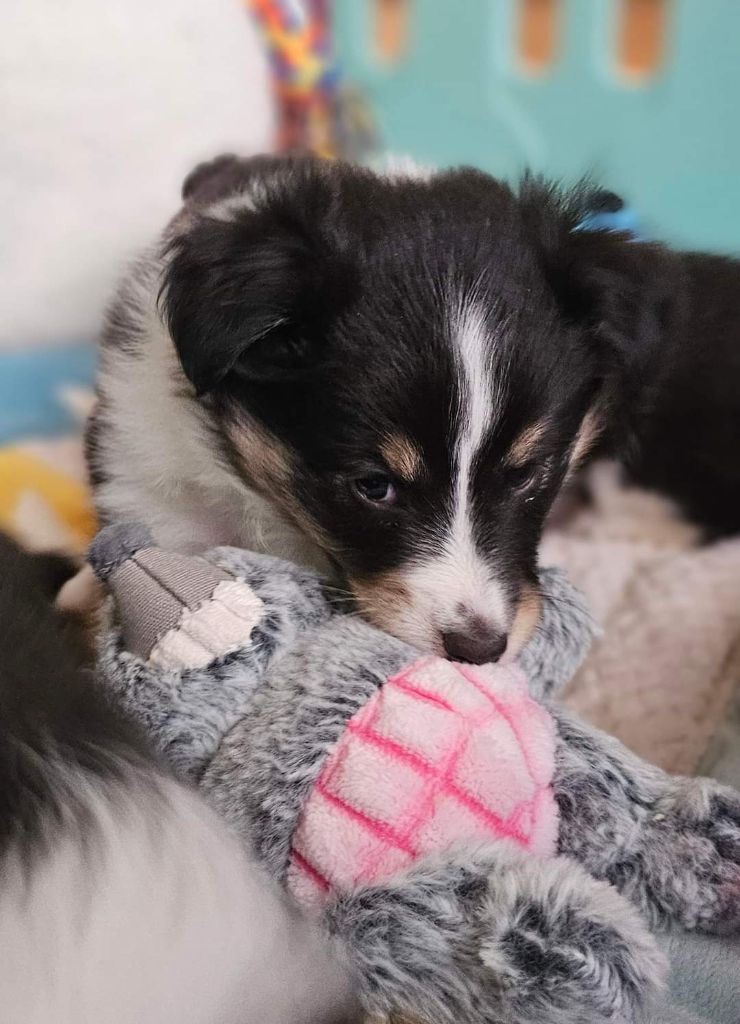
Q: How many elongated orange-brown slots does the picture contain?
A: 3